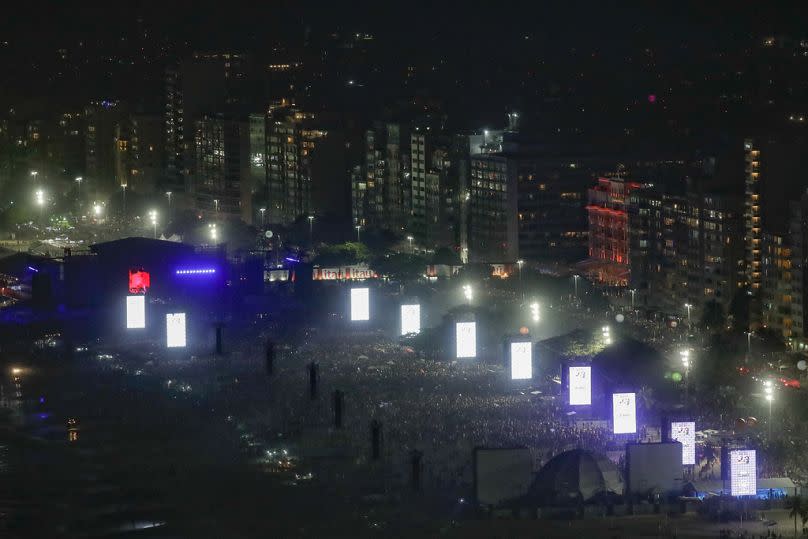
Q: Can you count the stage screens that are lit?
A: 10